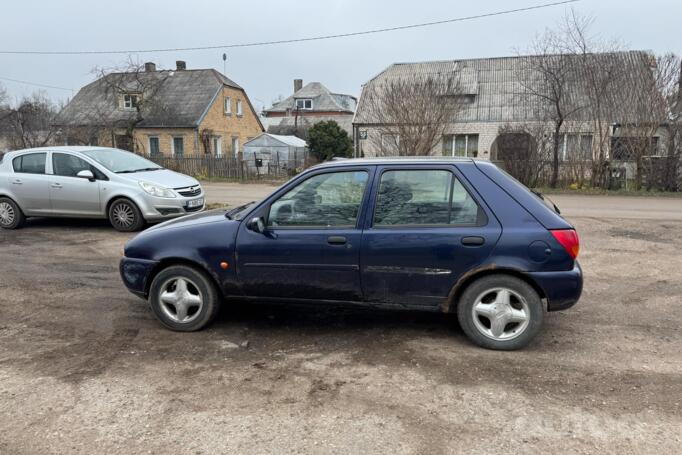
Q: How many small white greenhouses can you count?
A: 1